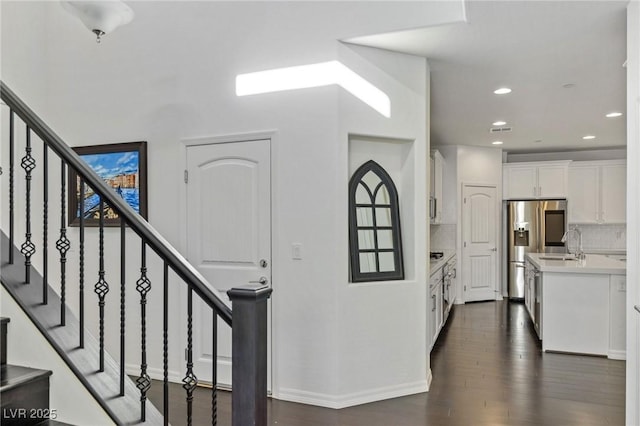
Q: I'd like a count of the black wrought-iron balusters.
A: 11